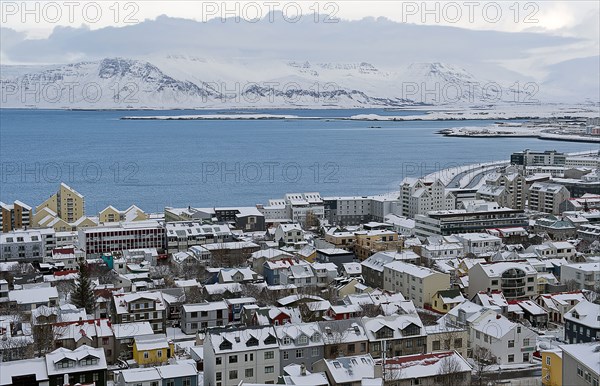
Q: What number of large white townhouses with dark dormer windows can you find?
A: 1